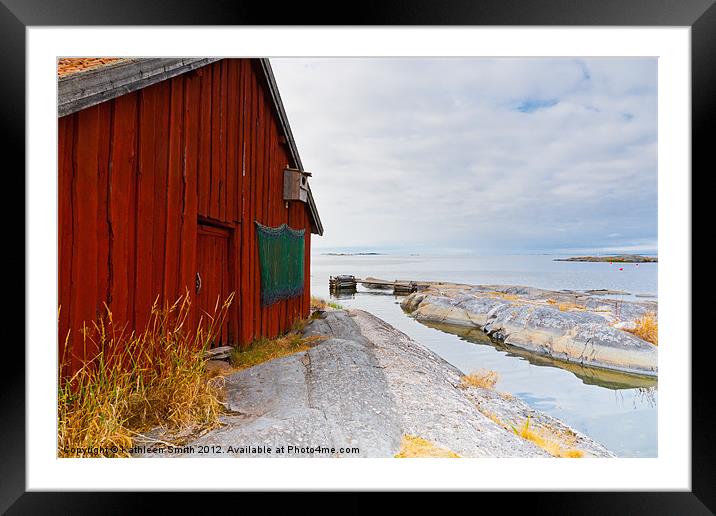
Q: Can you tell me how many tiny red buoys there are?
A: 2